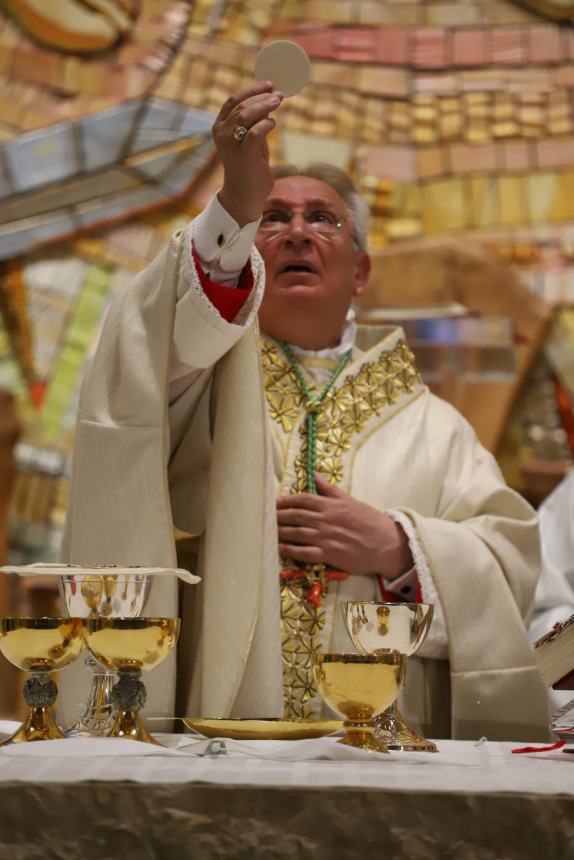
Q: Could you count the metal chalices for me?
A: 5